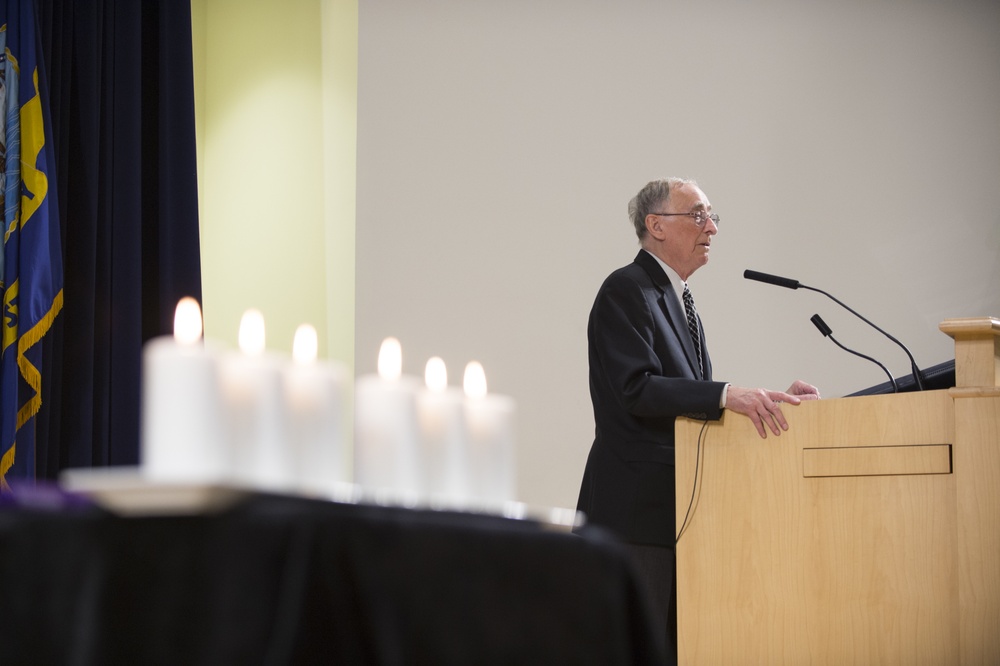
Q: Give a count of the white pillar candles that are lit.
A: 6